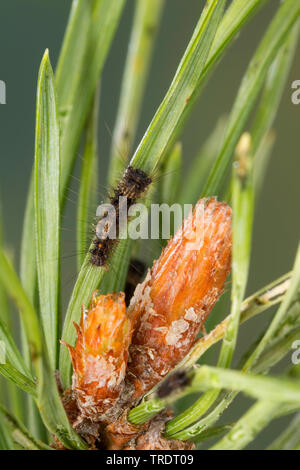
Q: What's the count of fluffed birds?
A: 0